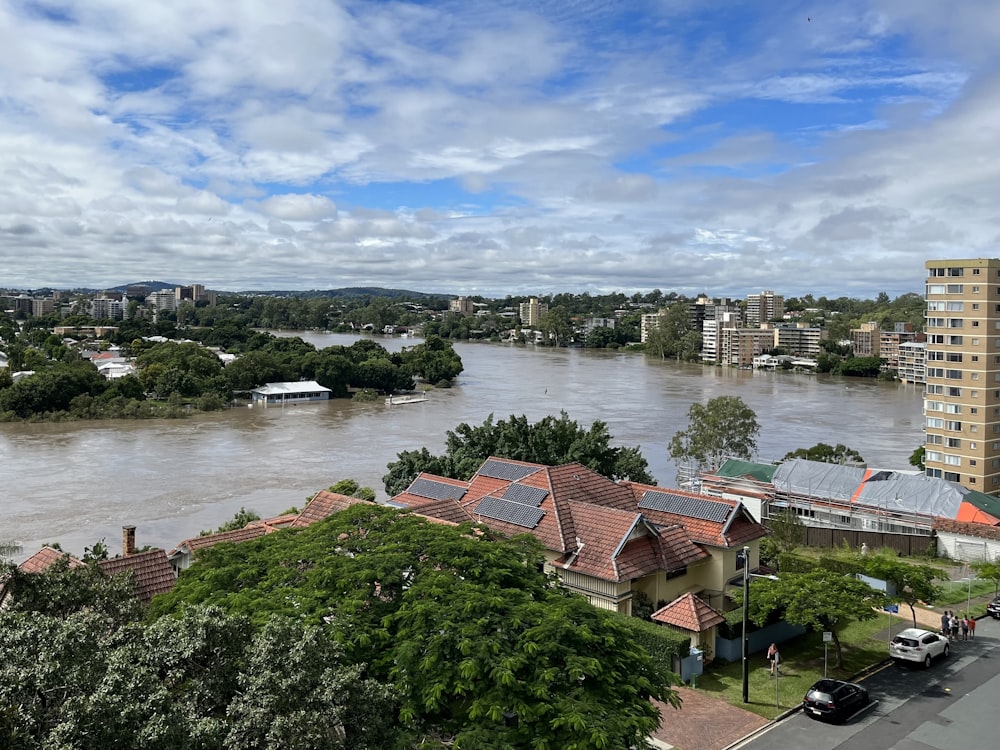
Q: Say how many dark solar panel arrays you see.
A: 5